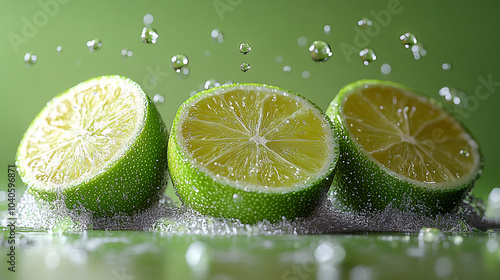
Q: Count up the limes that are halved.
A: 3